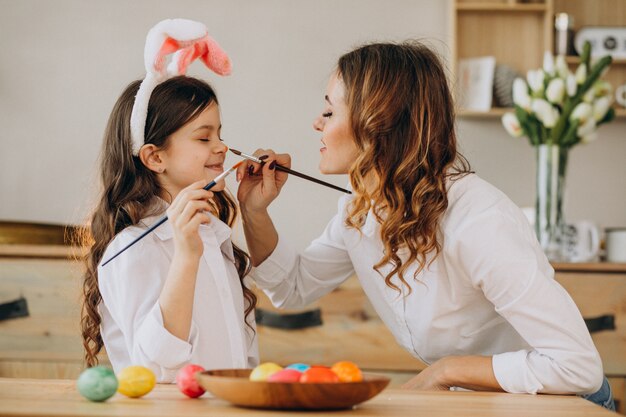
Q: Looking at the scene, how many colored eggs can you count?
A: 8